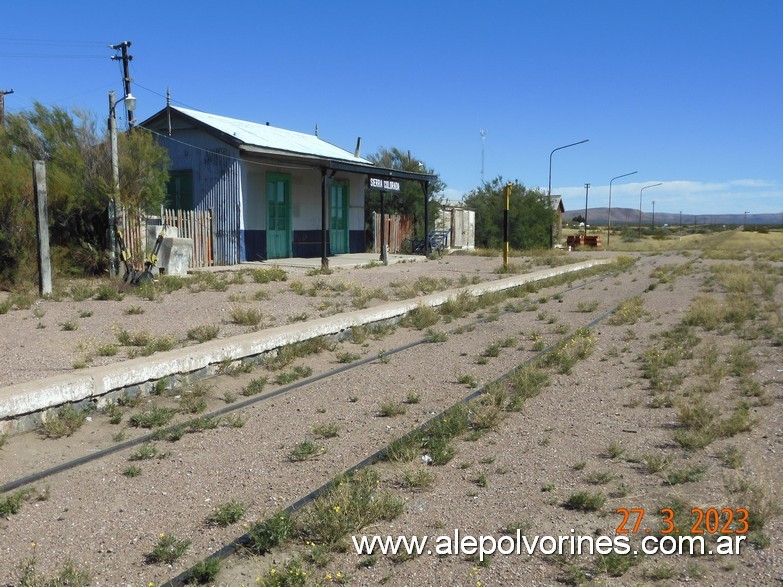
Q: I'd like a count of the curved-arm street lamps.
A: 3